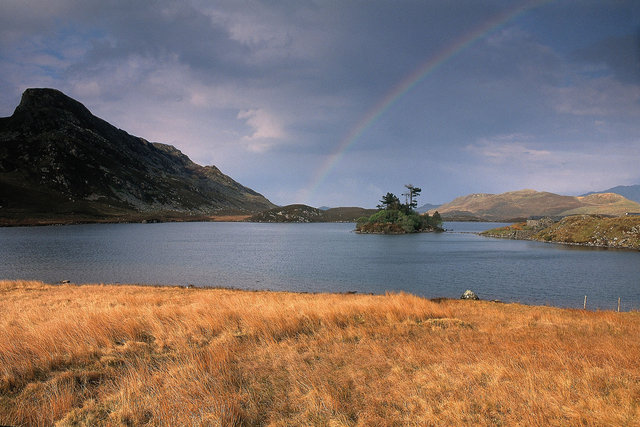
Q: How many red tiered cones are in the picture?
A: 0